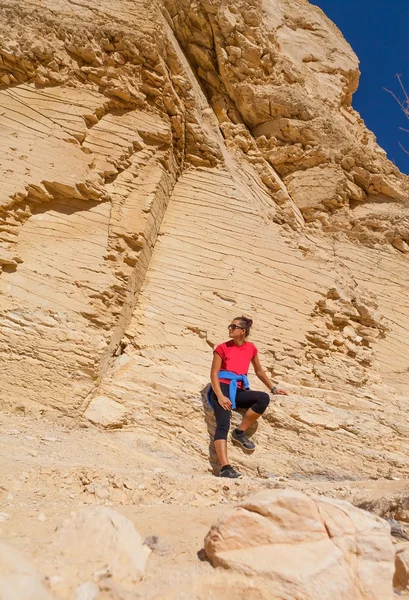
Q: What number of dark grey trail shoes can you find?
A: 2